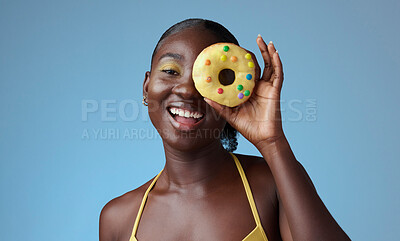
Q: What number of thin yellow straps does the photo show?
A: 2